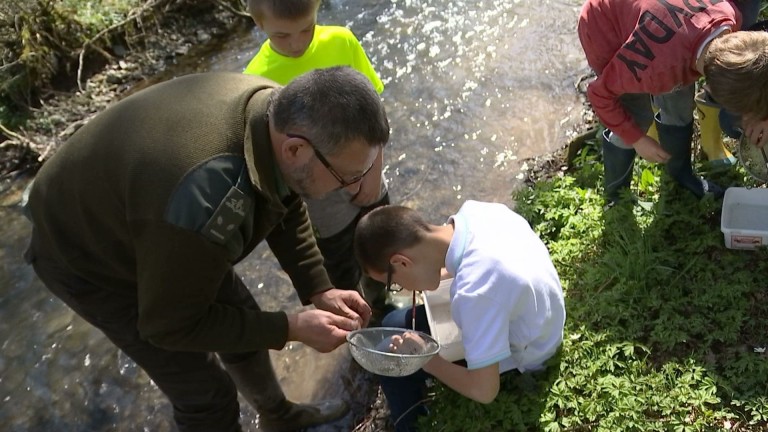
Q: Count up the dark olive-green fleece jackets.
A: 1